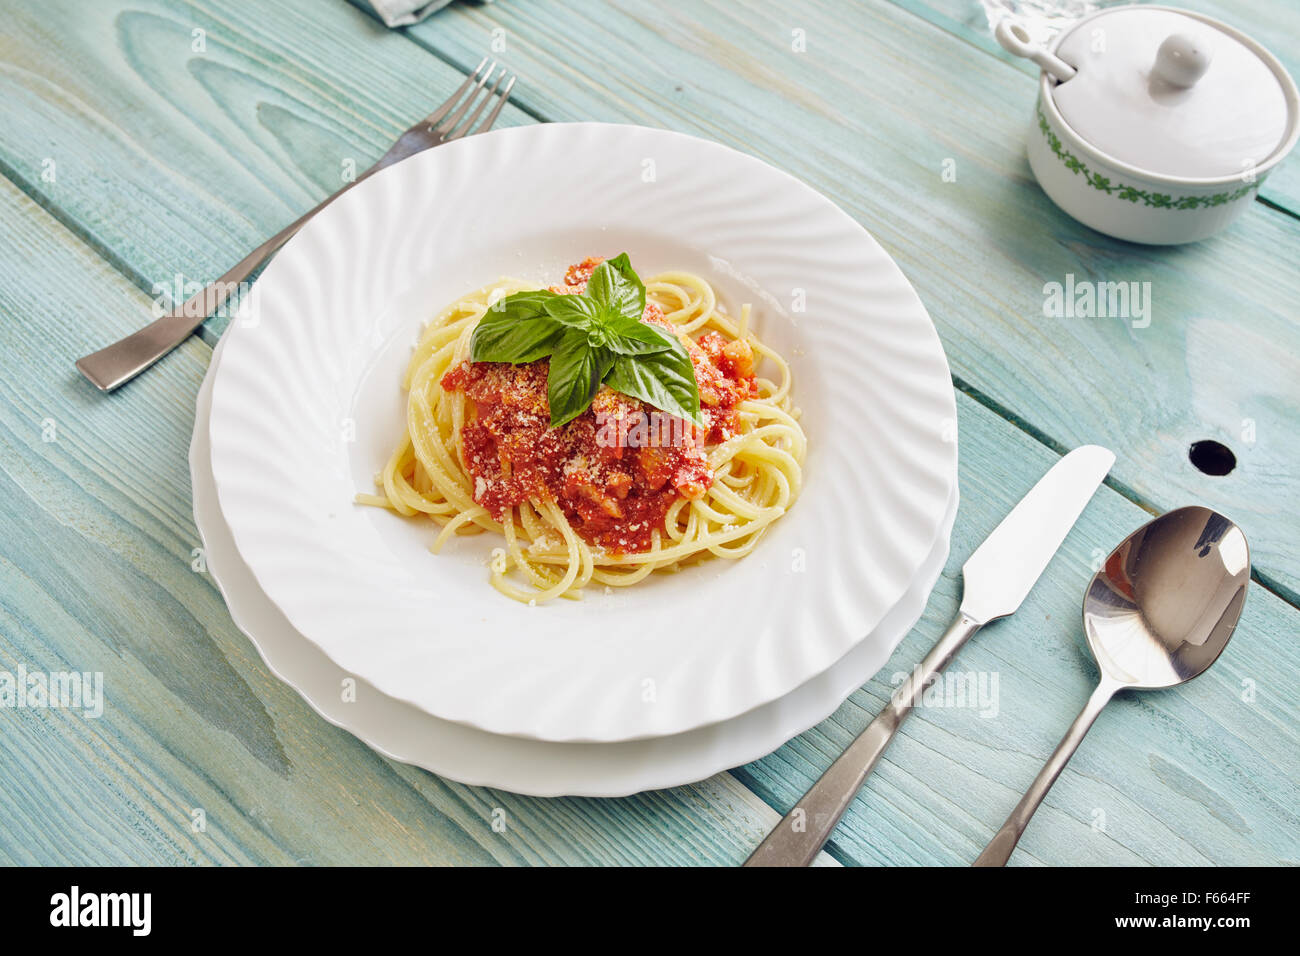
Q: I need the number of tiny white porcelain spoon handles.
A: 1